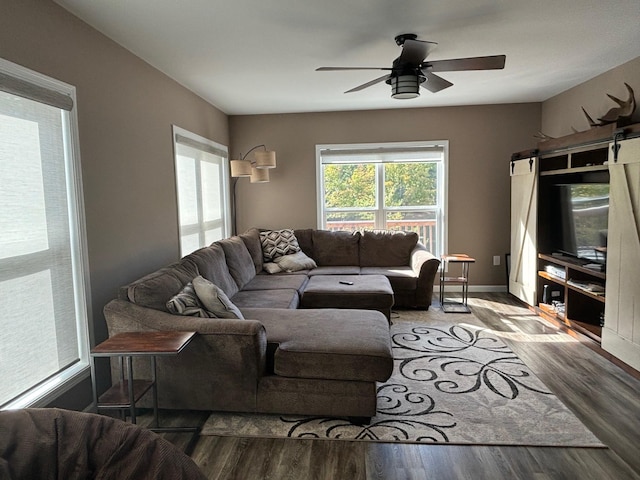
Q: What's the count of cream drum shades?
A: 3